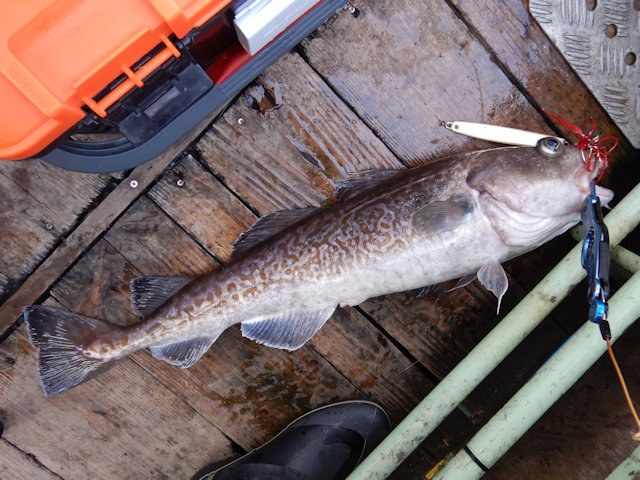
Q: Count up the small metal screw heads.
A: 5